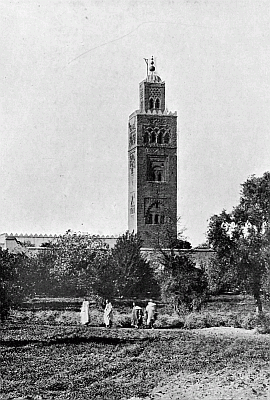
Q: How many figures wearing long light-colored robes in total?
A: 3